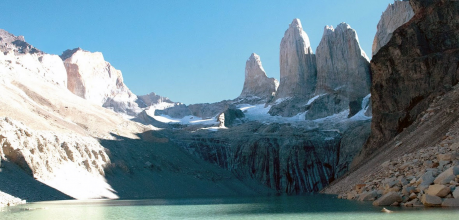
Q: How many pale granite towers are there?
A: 3